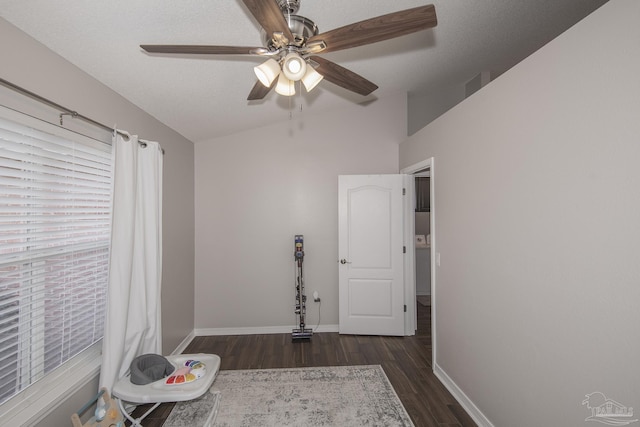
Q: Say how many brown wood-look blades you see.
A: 5